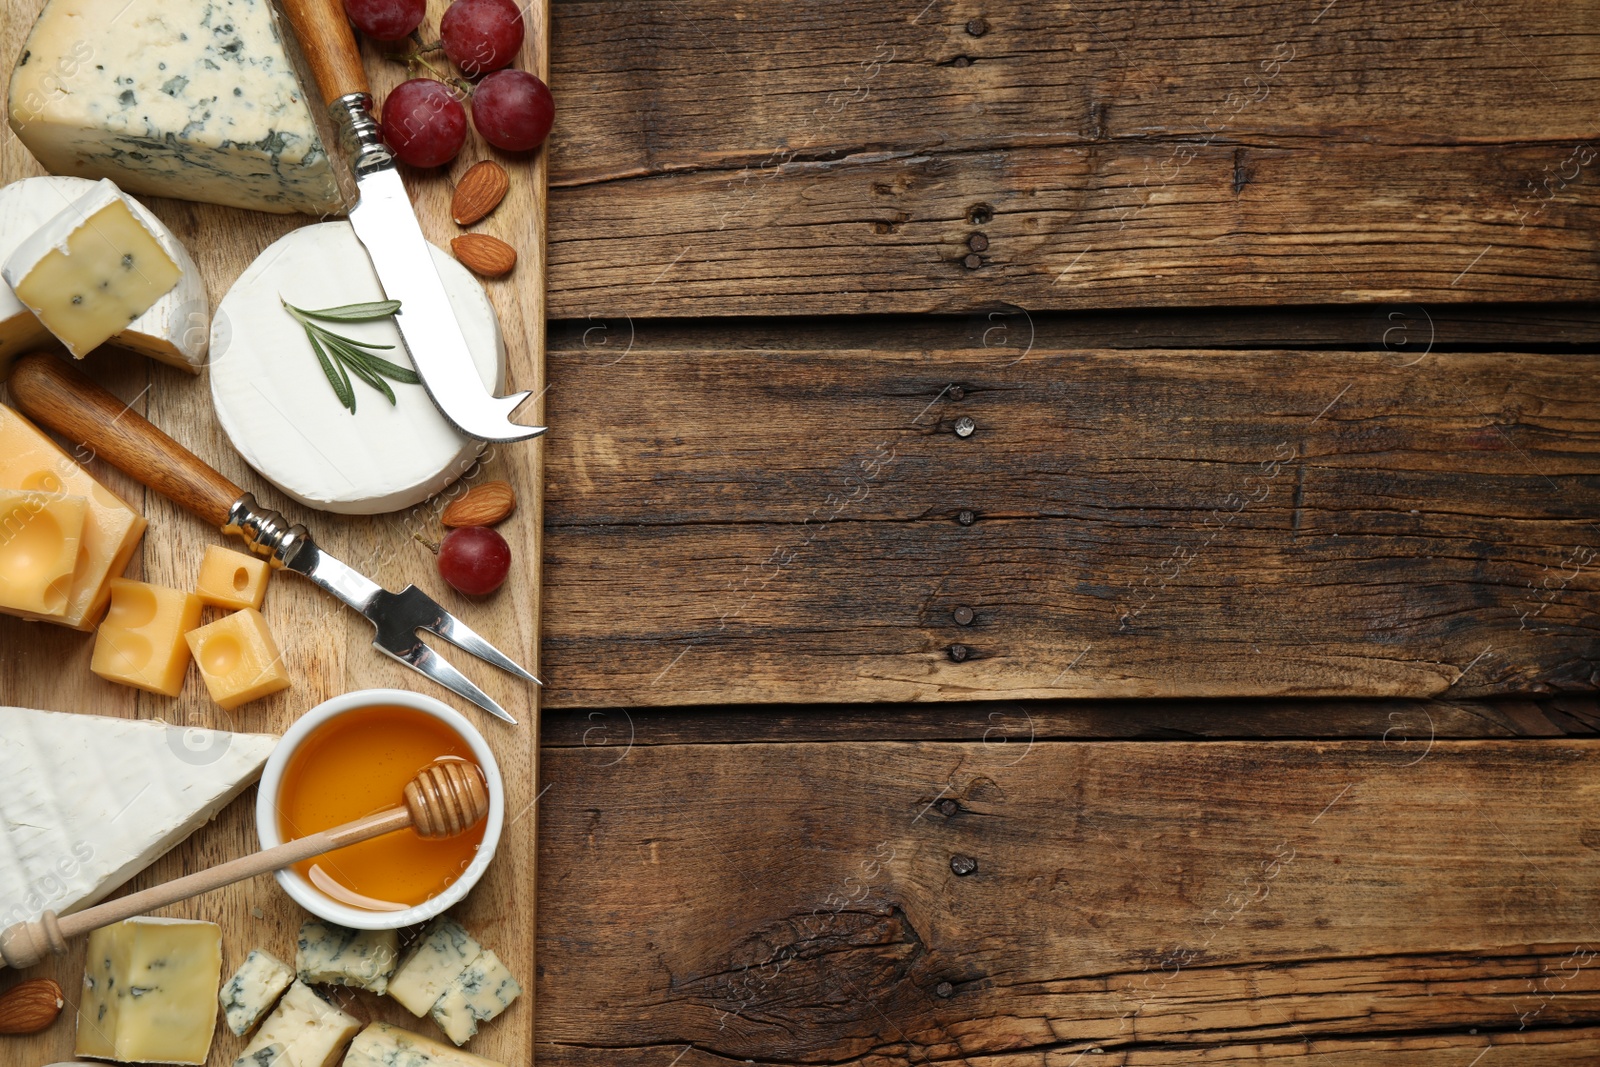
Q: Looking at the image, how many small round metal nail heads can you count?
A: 12